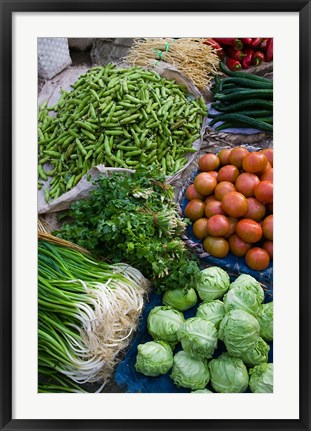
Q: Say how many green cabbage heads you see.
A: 15